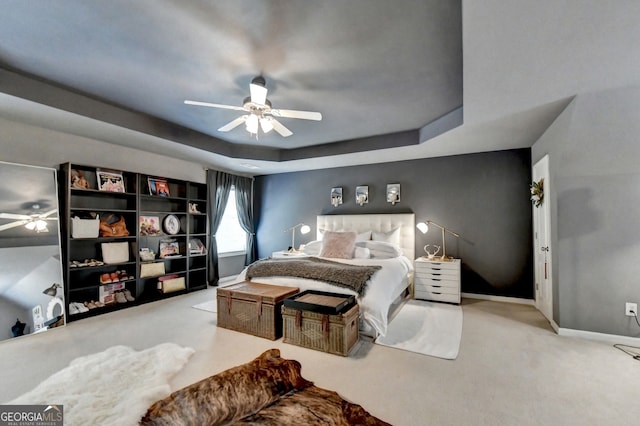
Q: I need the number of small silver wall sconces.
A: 3